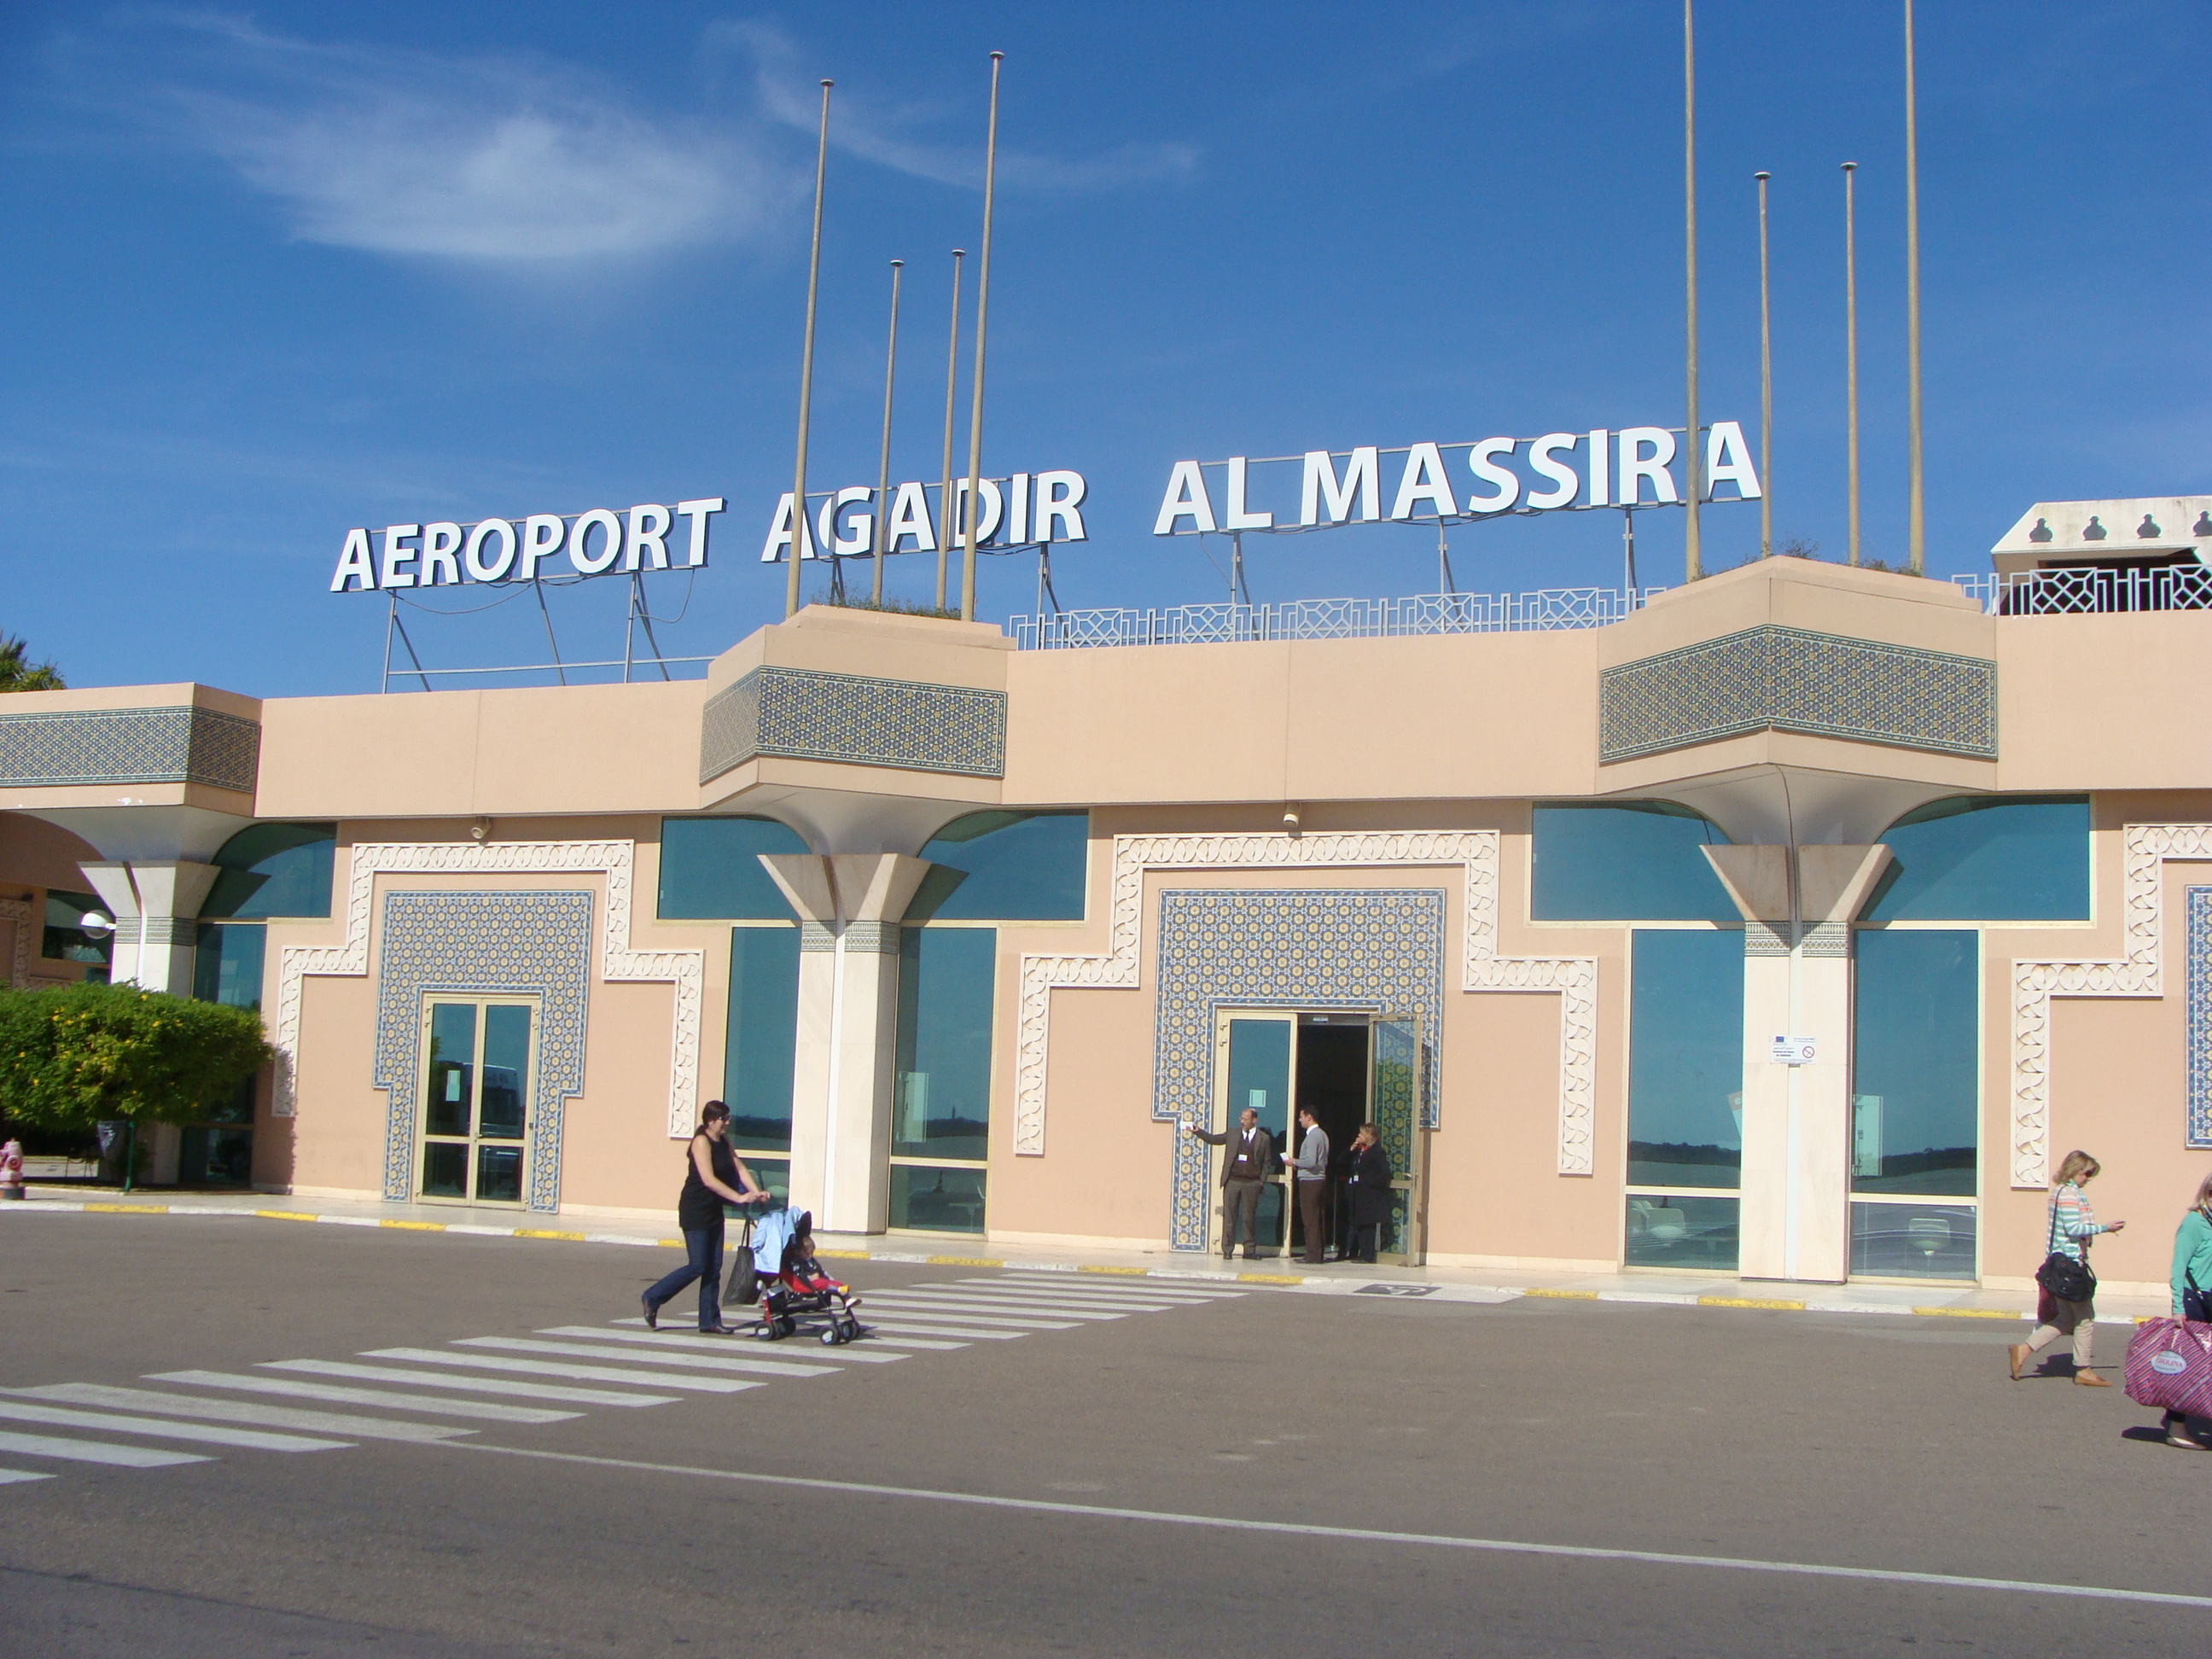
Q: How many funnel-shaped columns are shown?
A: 3